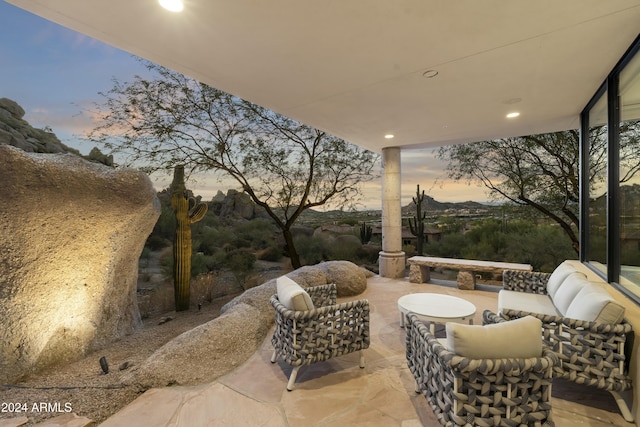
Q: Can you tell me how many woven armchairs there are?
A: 2